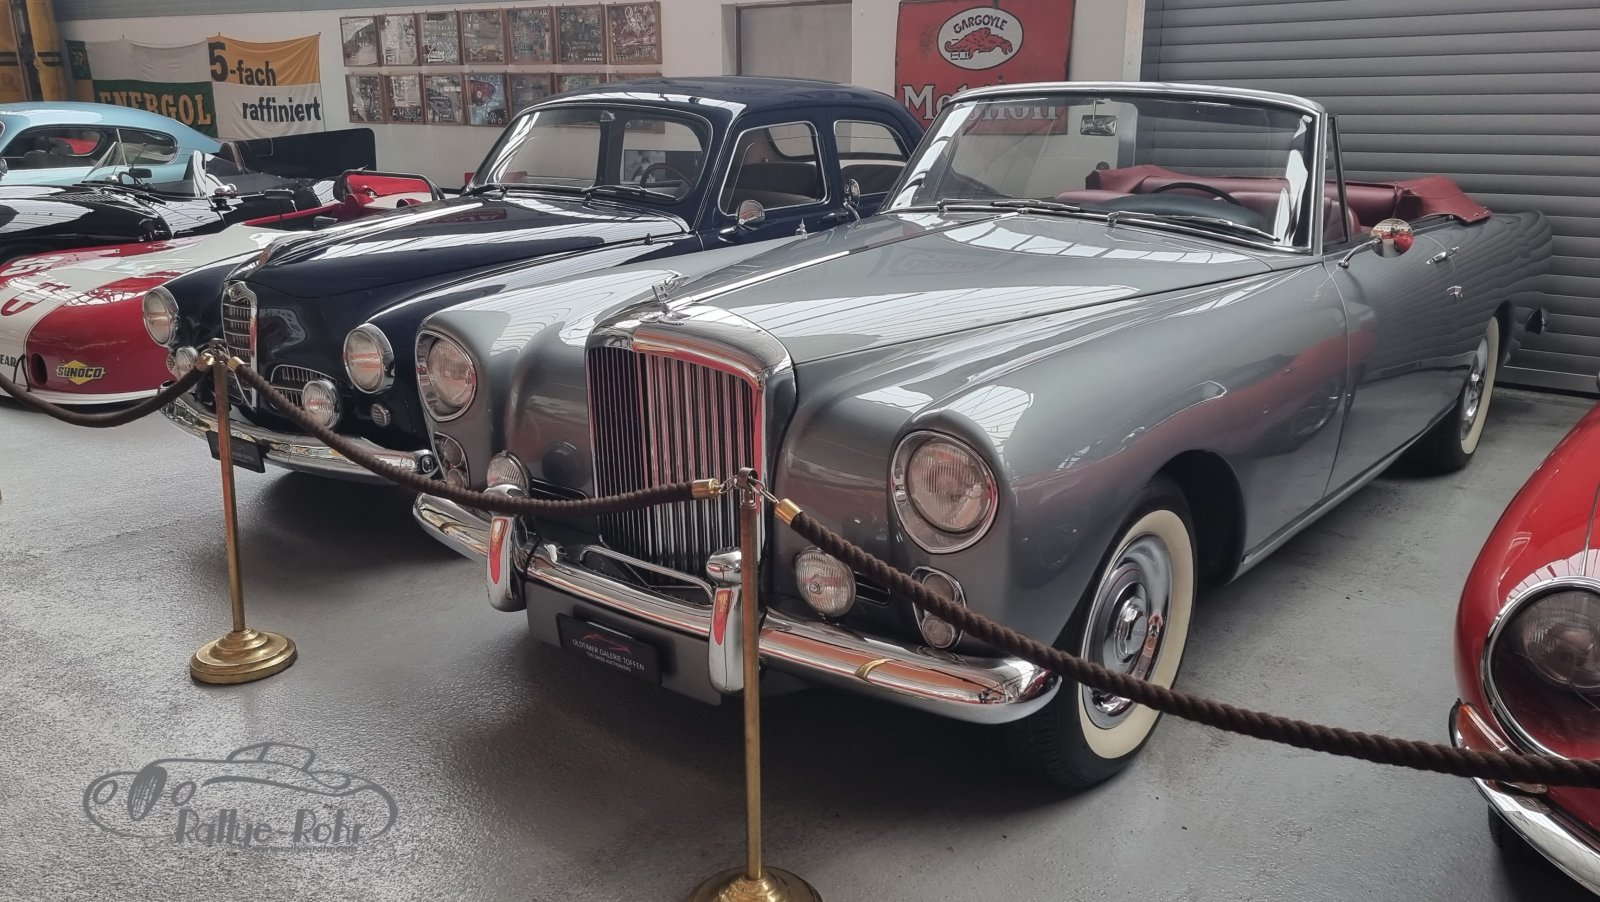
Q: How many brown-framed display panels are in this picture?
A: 14